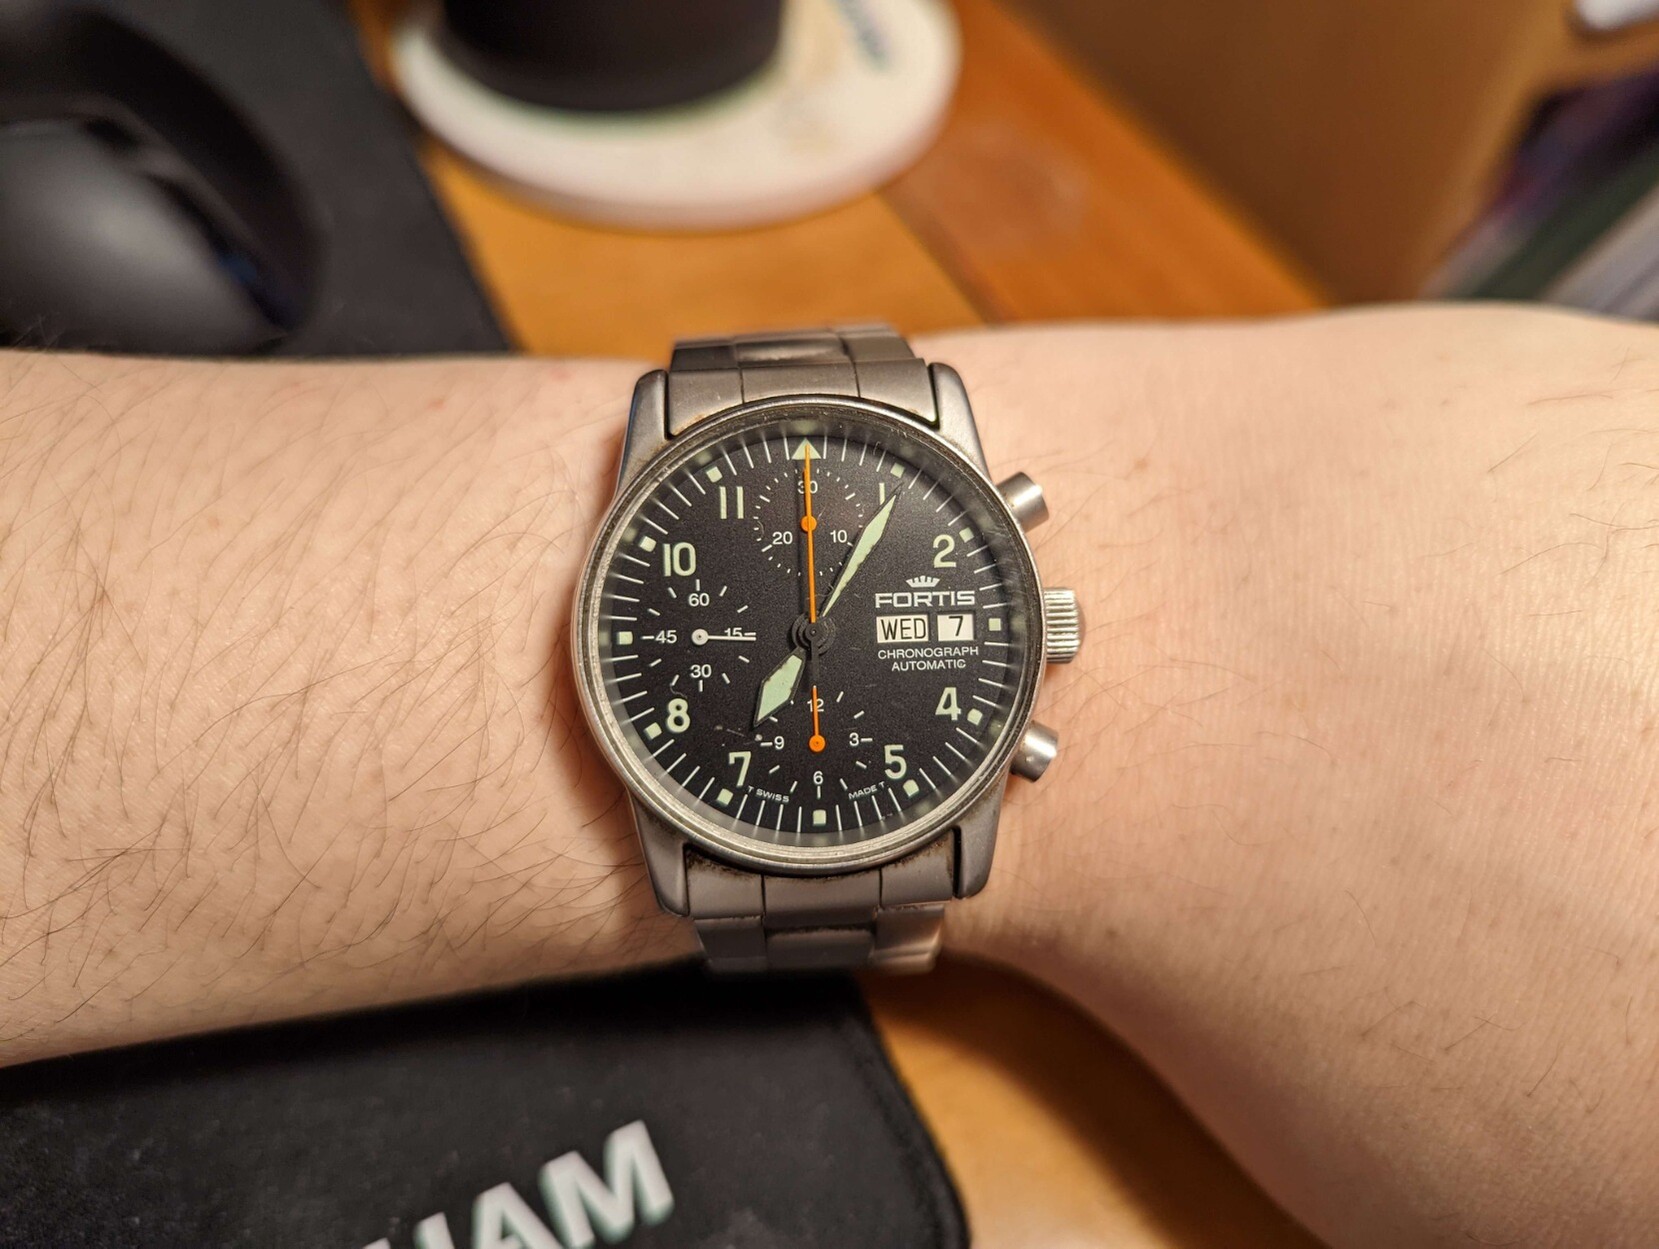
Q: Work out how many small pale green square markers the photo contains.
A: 11